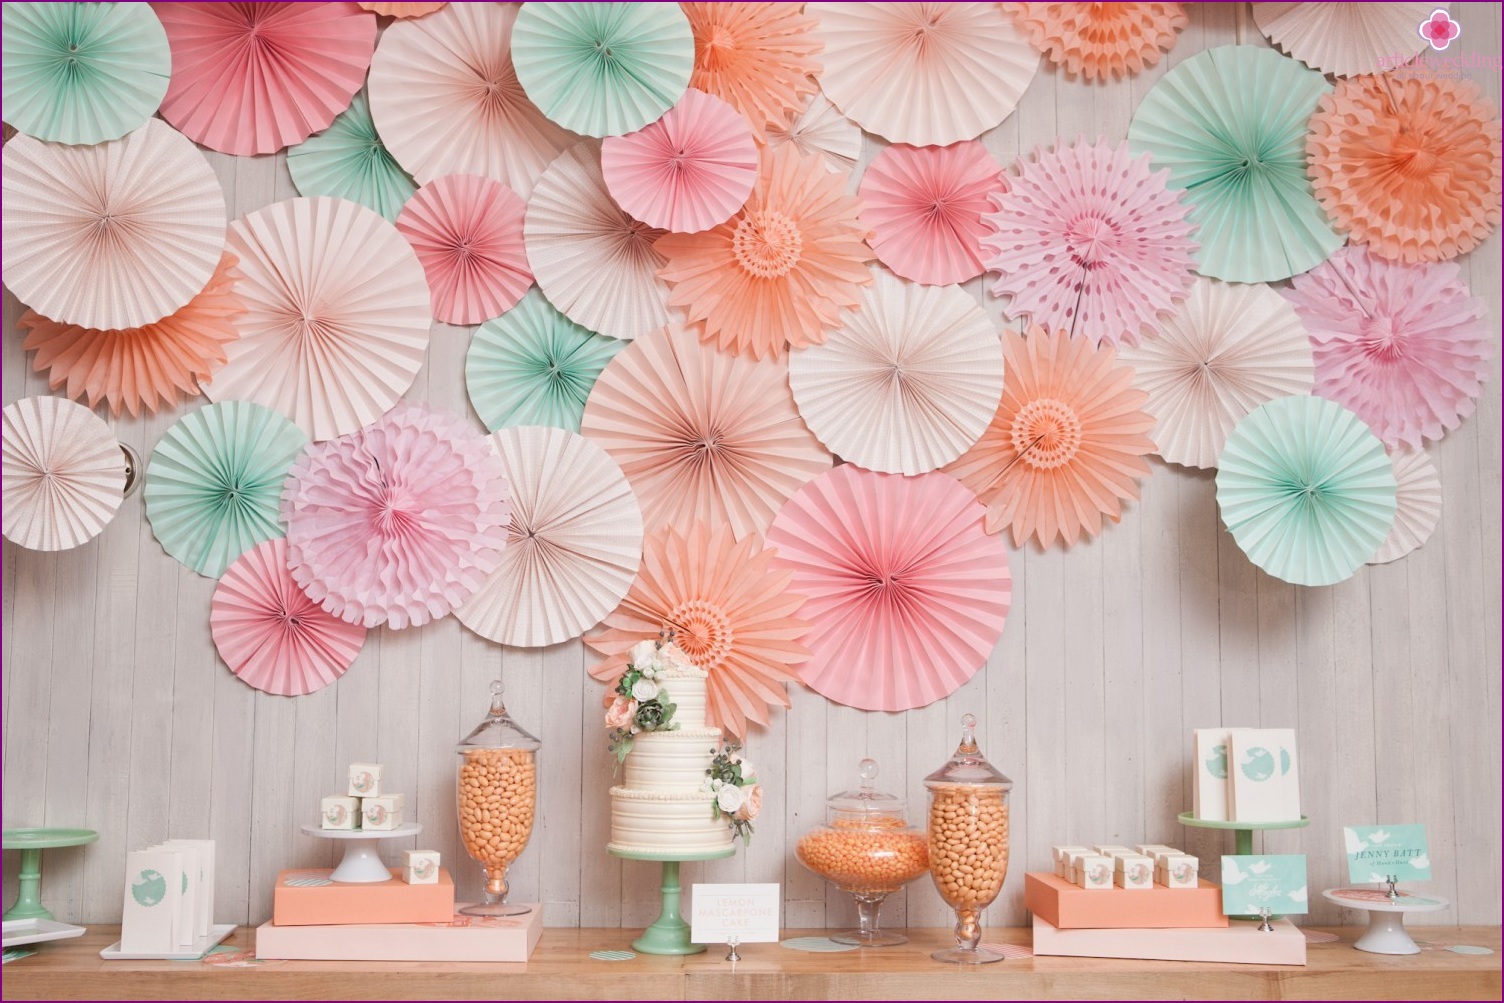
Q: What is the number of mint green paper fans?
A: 7